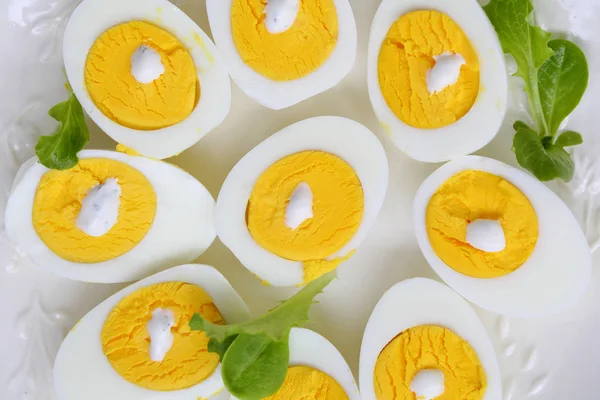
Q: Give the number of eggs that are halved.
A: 9